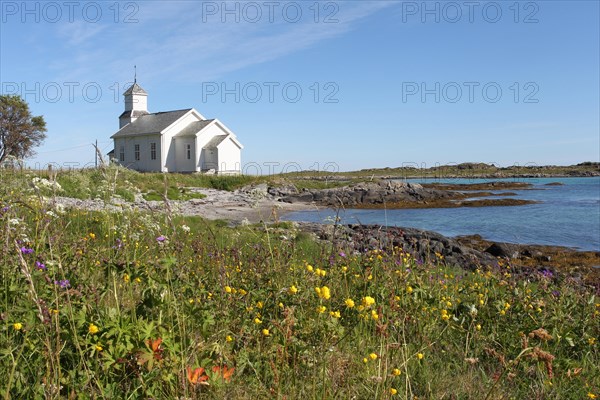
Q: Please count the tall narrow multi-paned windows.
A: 4